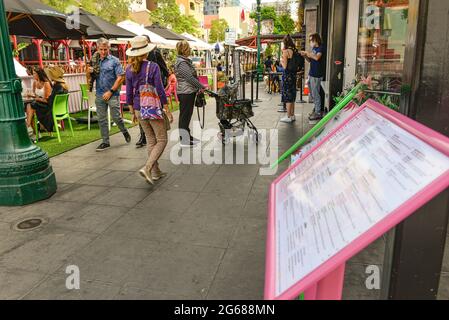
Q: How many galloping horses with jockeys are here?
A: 0